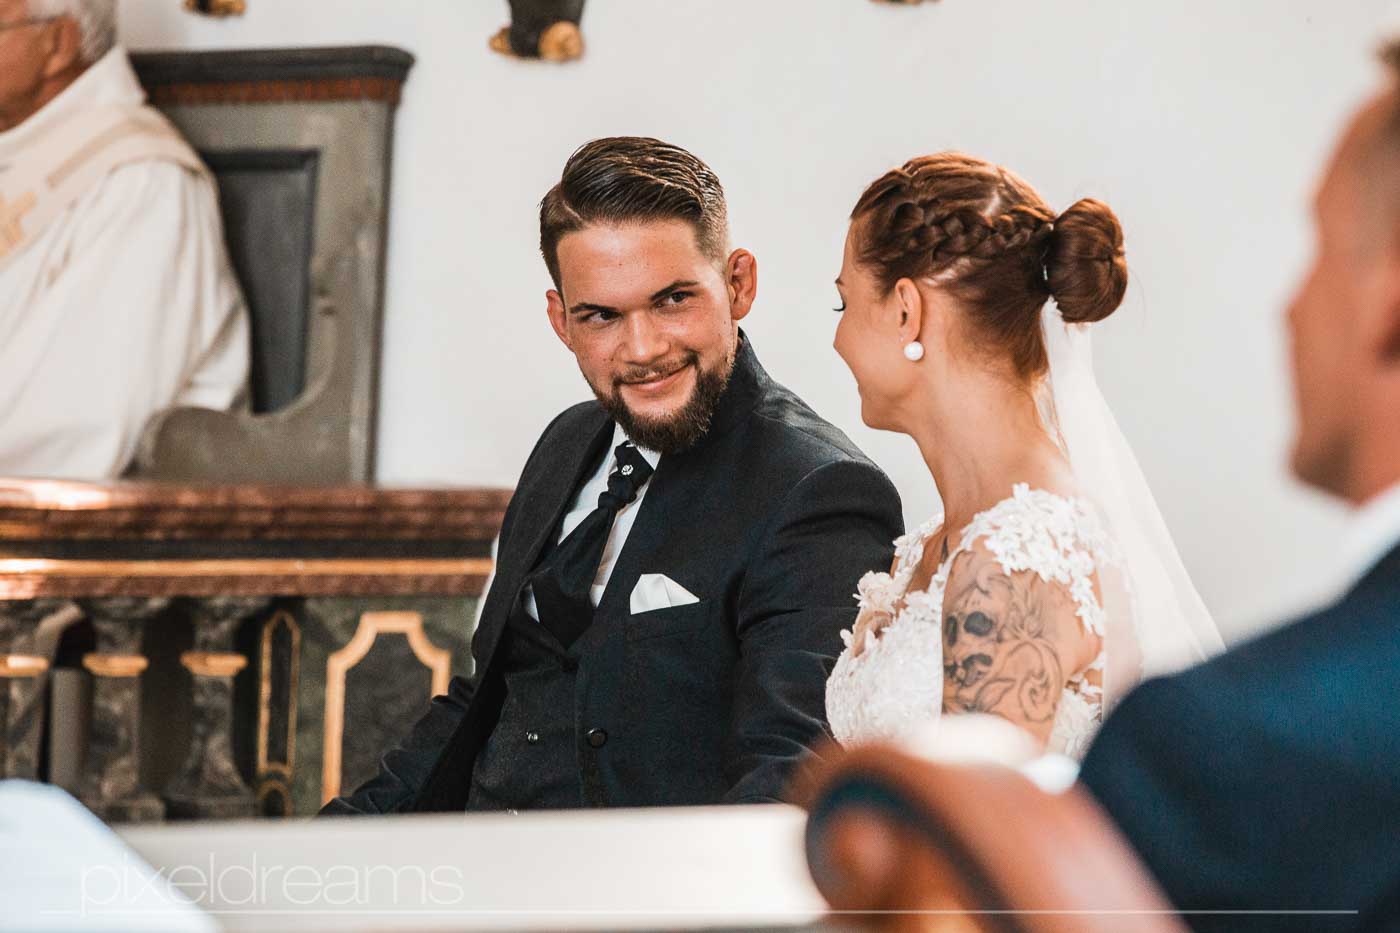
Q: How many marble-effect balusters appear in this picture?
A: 3